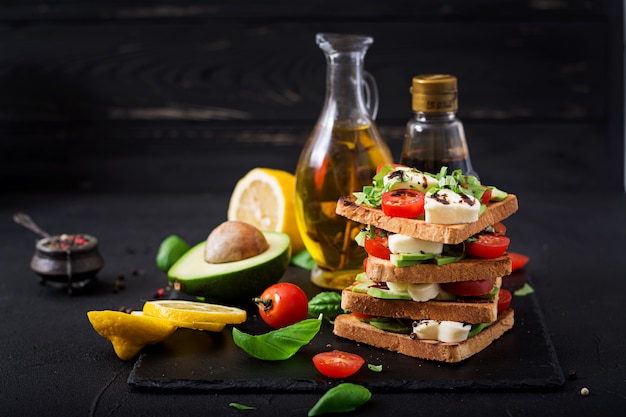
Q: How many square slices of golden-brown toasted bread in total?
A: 4